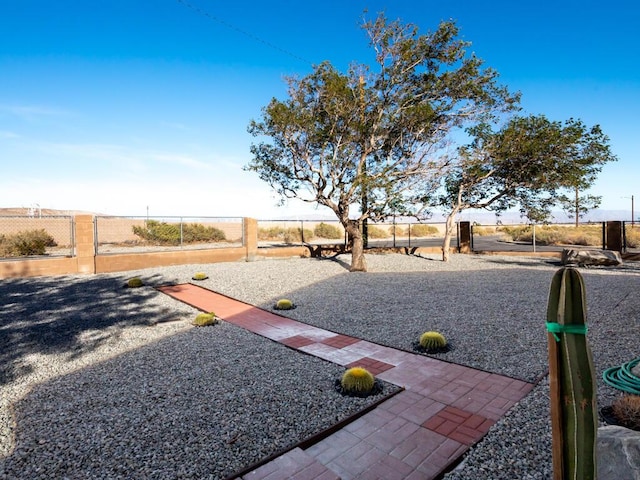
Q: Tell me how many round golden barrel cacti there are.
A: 6